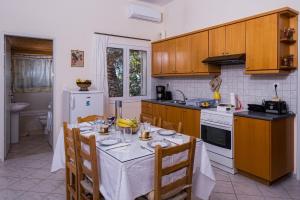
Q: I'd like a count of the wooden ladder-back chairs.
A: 6